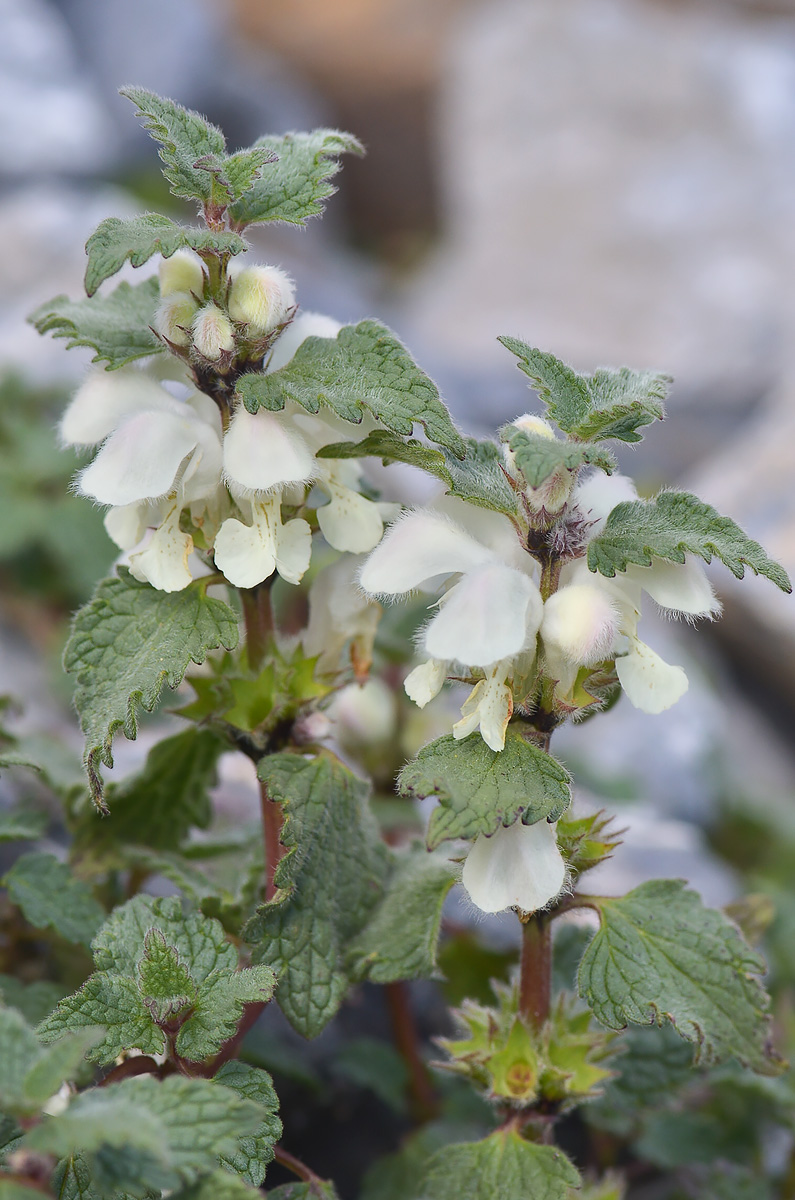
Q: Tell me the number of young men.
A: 0